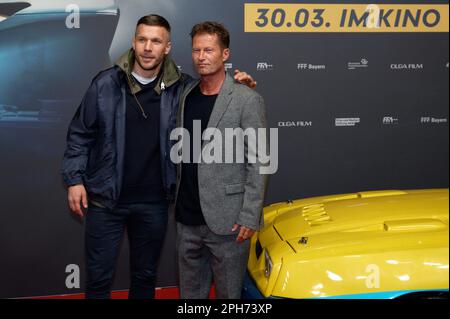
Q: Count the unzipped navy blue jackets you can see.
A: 1